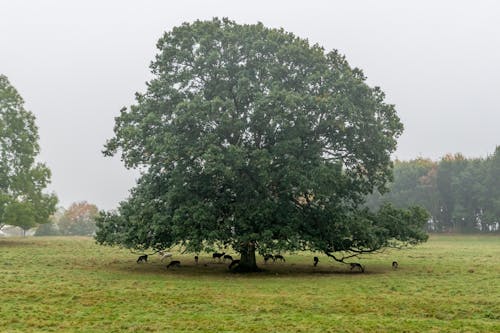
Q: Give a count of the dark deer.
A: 11